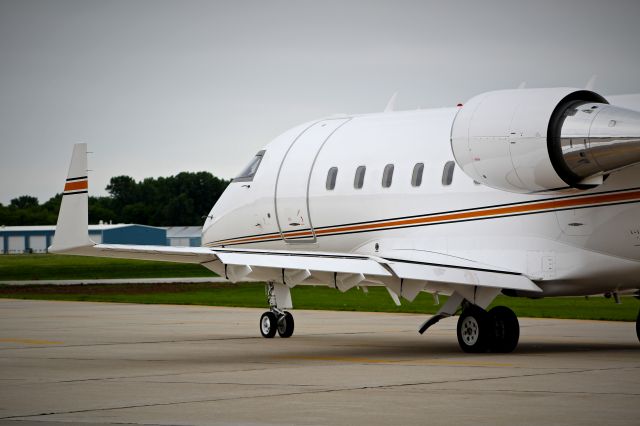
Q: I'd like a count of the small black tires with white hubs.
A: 2